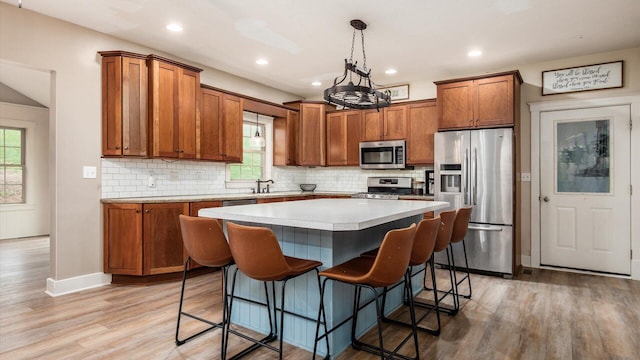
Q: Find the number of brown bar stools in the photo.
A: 6